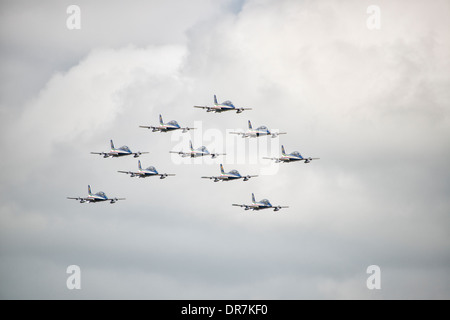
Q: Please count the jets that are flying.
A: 10